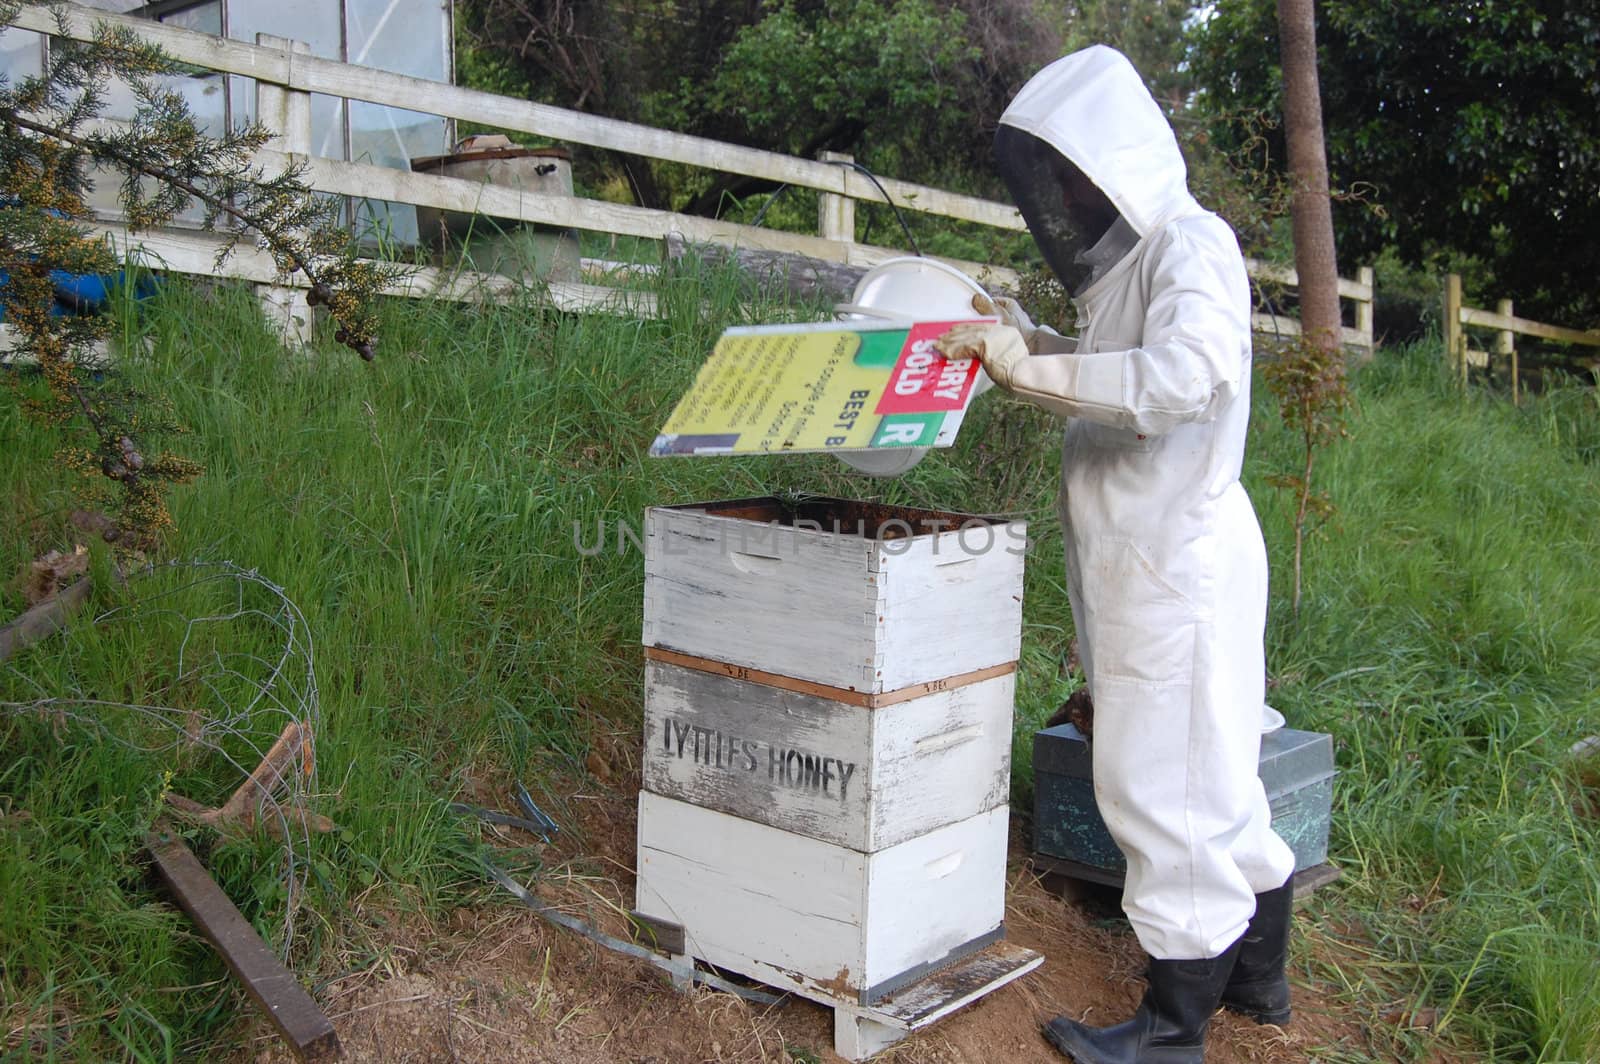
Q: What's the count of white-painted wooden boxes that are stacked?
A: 3